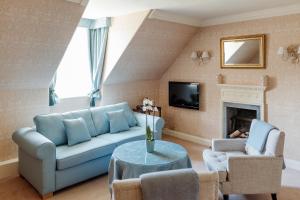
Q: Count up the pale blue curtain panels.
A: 2